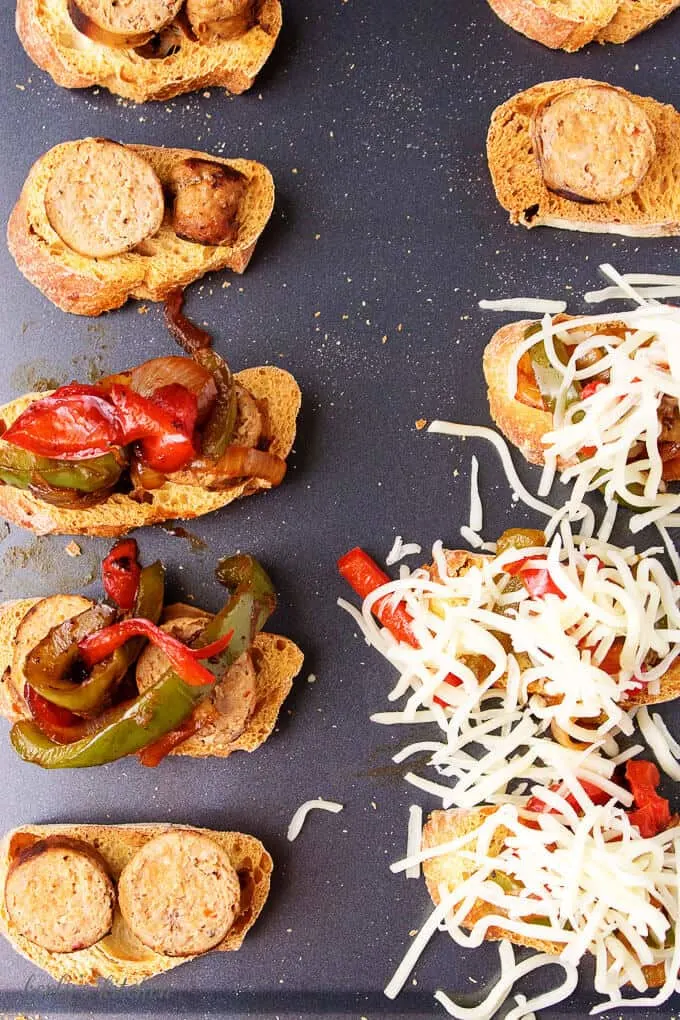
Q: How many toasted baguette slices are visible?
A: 10